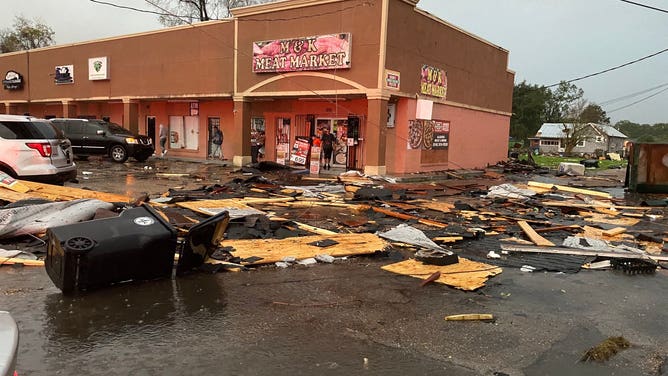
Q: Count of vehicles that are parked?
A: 2